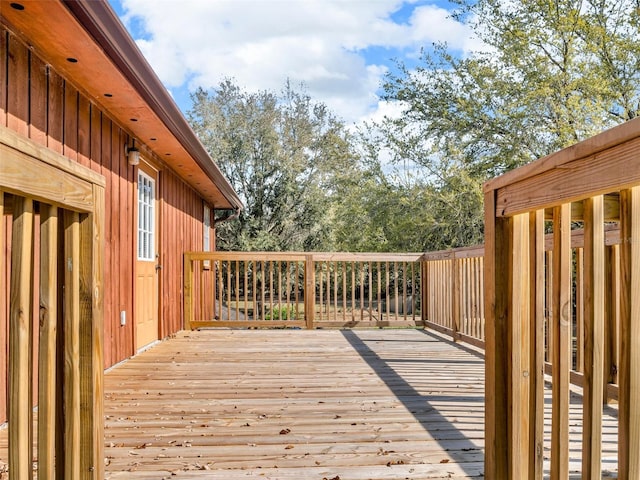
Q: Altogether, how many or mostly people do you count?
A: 0